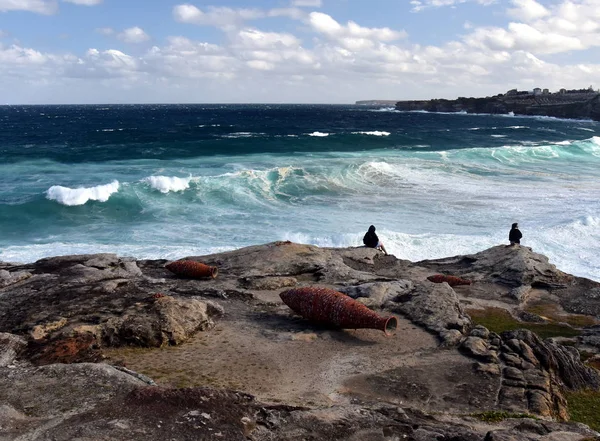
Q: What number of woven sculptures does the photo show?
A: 3